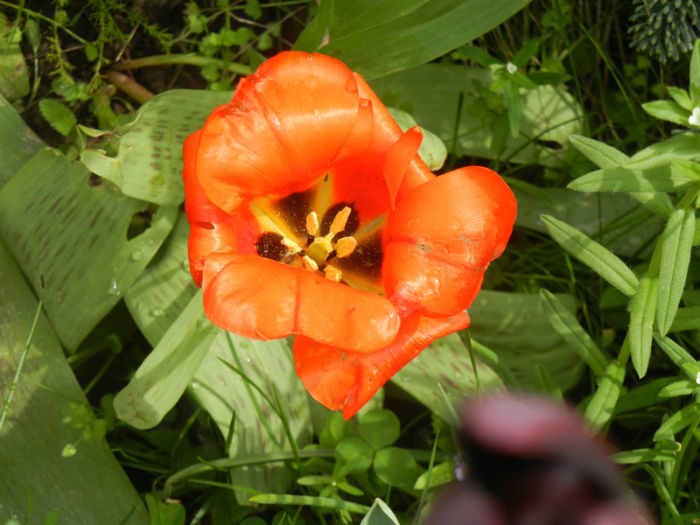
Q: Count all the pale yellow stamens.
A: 6